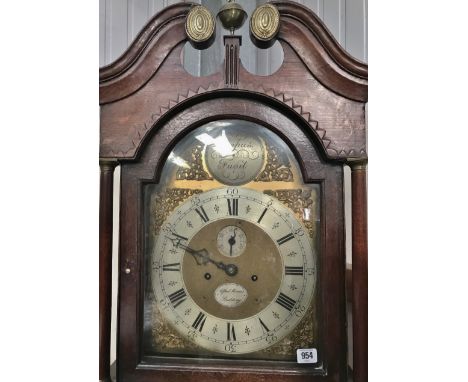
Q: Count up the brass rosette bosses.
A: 2